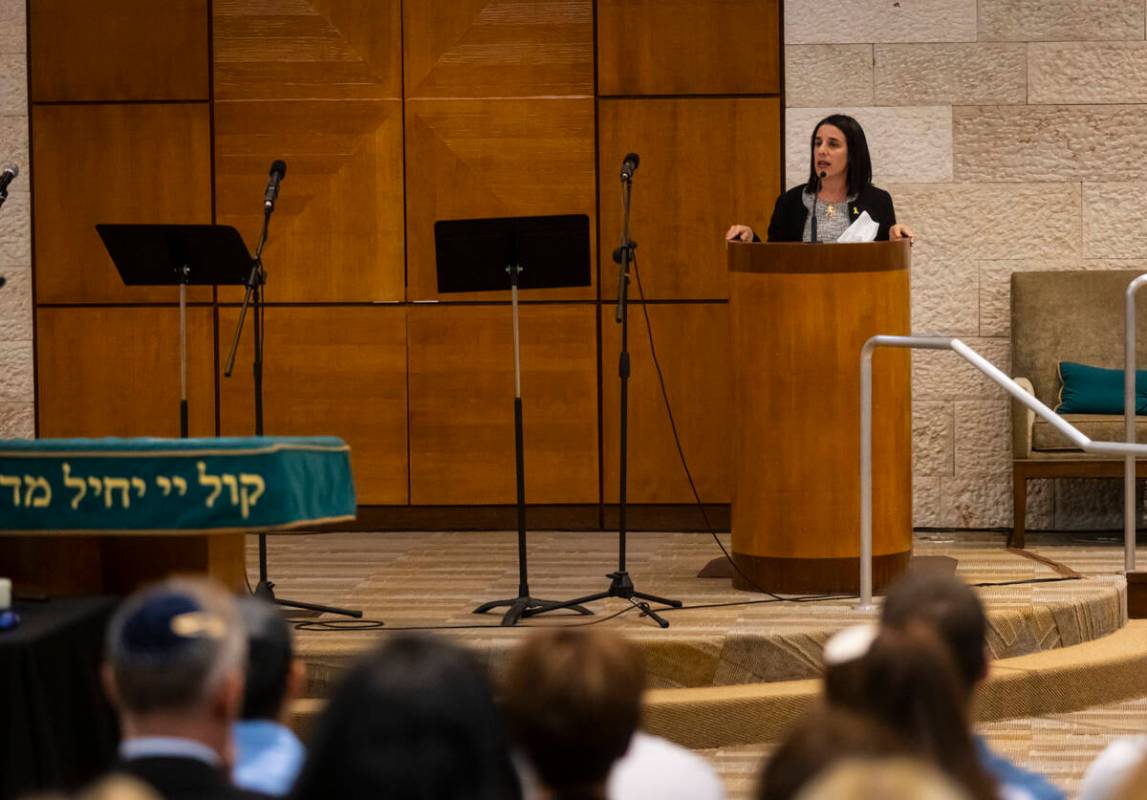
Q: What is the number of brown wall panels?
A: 12